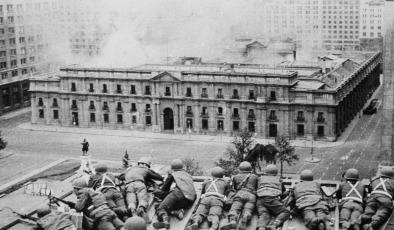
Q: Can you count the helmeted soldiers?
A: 12